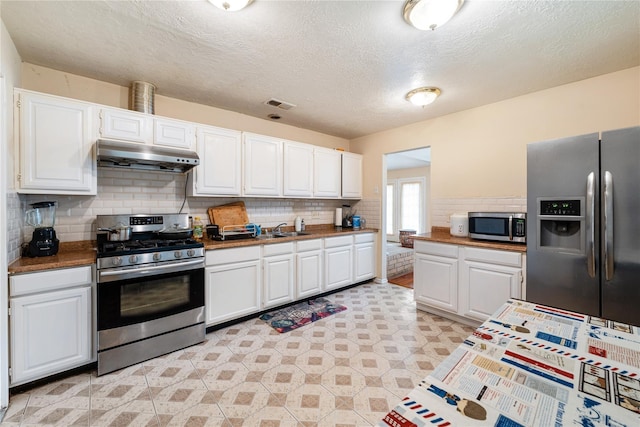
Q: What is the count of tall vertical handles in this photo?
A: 2